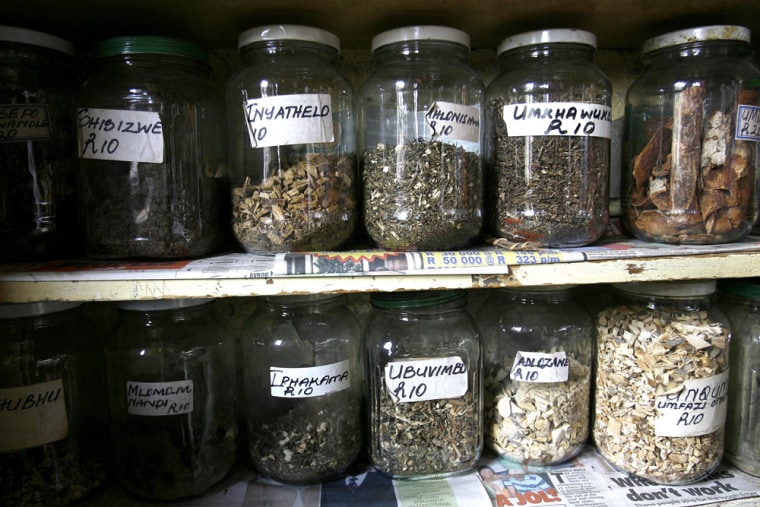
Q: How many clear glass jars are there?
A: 13